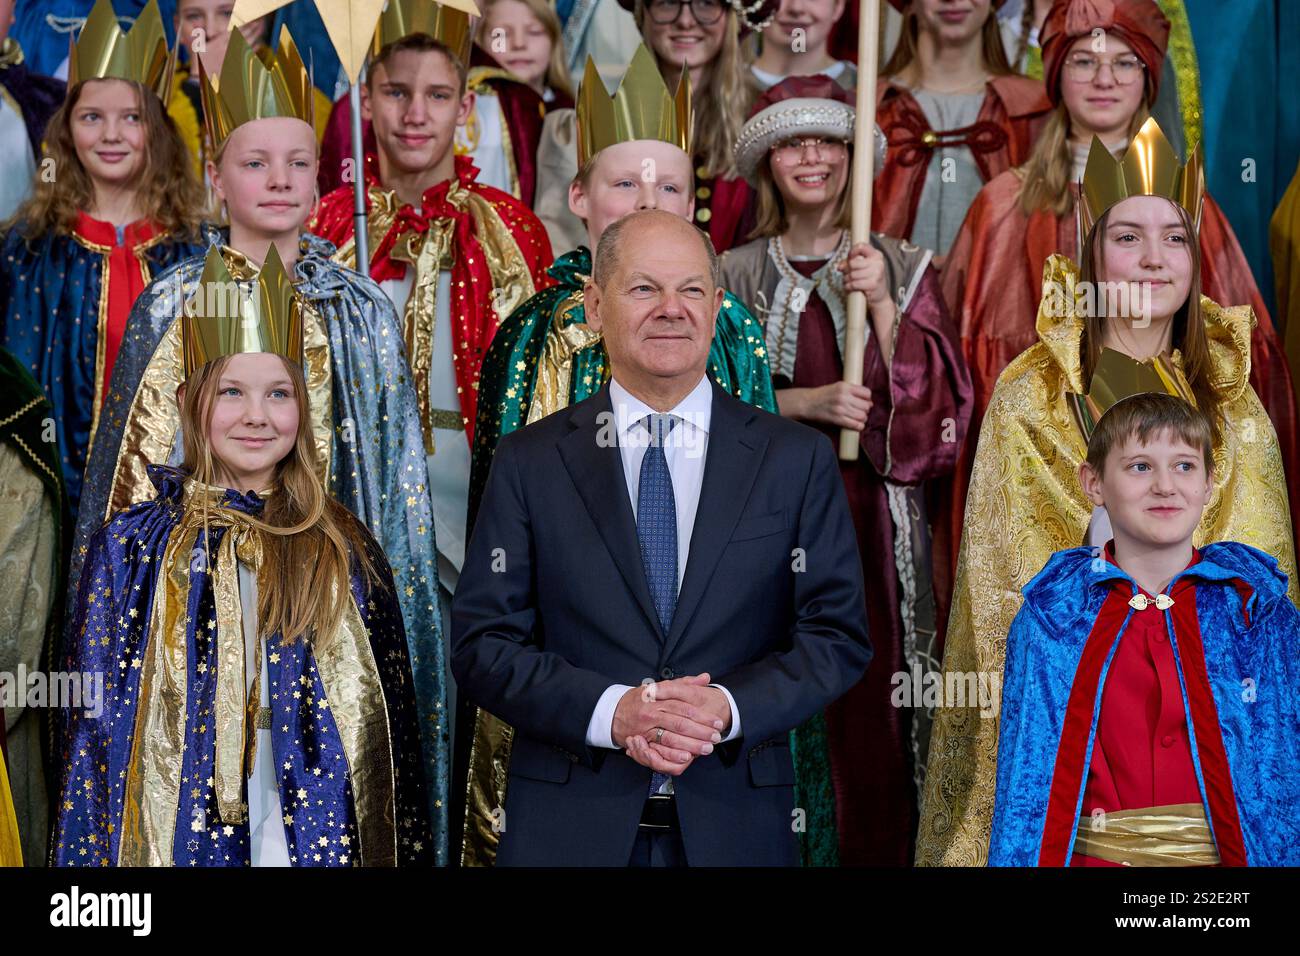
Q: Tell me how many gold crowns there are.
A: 7